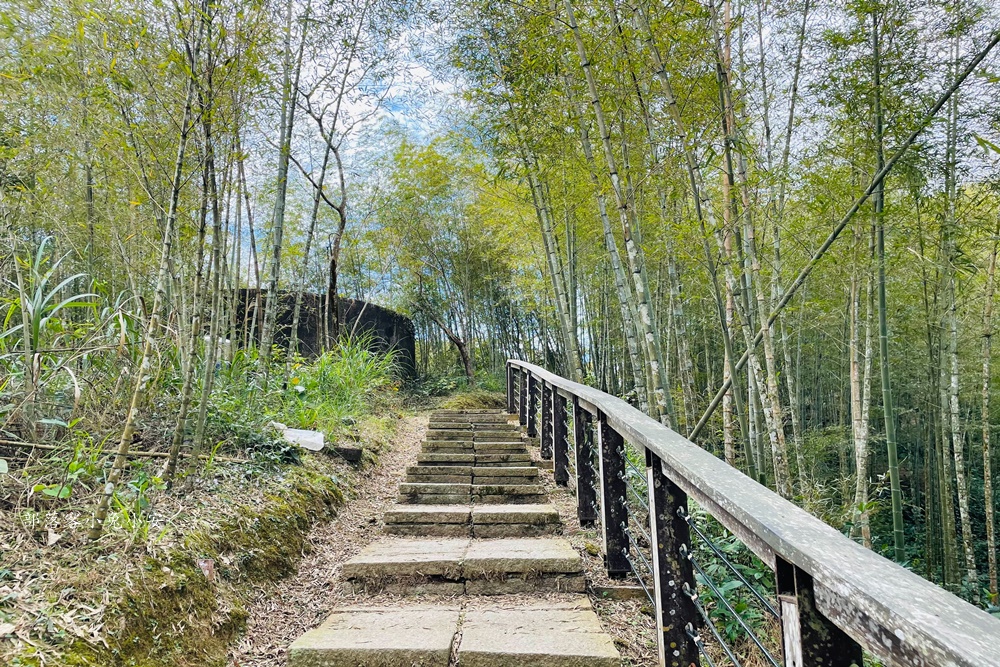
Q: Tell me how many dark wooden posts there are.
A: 9